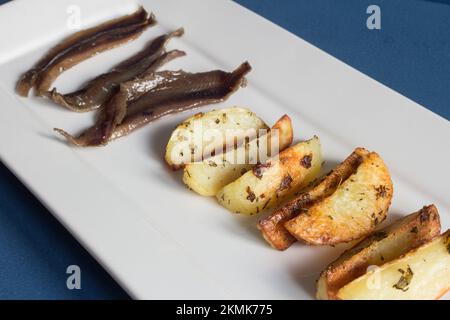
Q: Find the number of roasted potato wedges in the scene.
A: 7